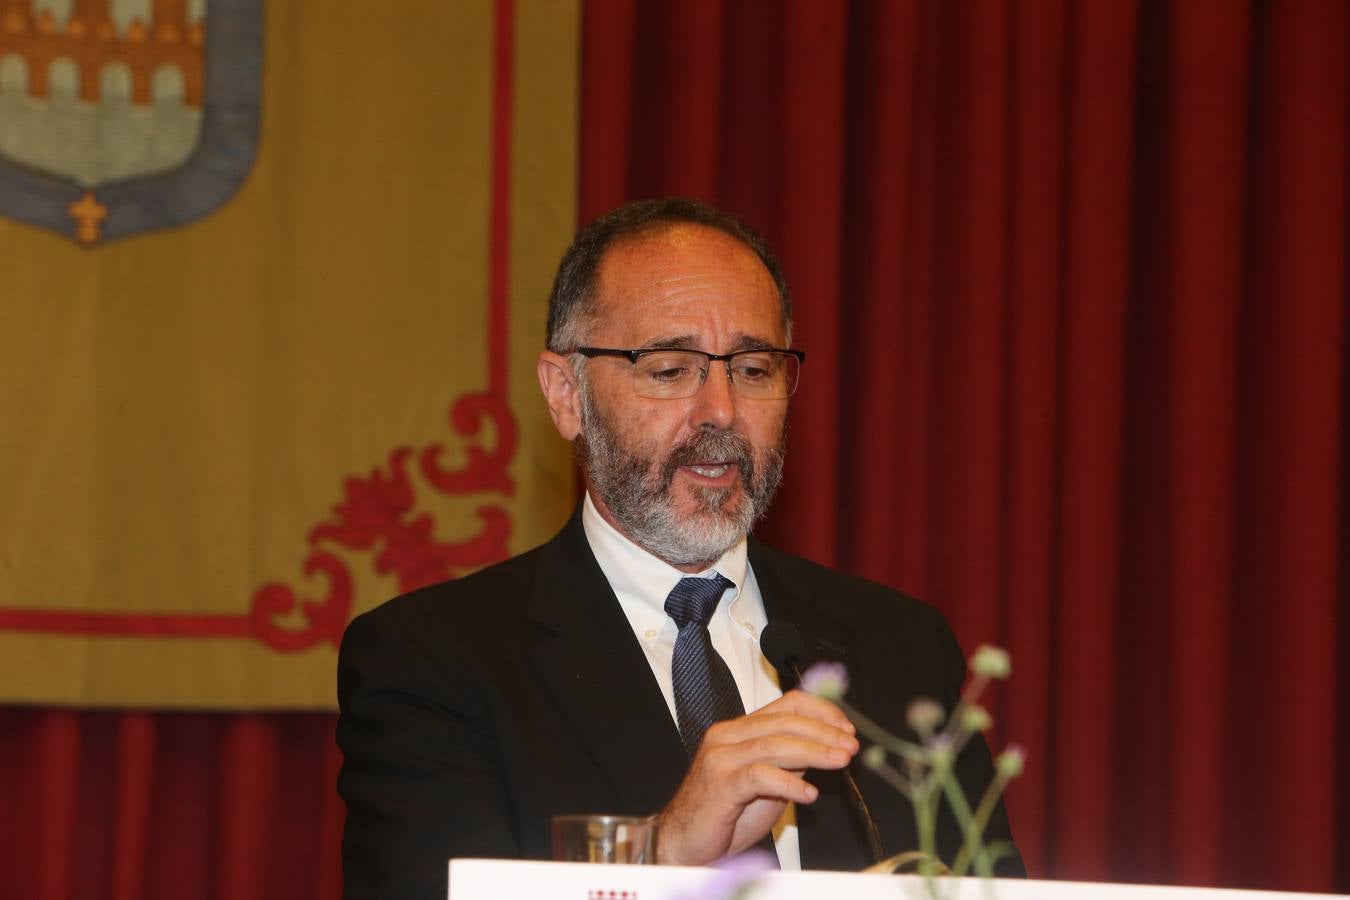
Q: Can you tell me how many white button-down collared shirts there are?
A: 1